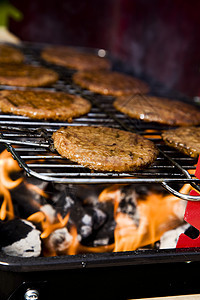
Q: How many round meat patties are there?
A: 8